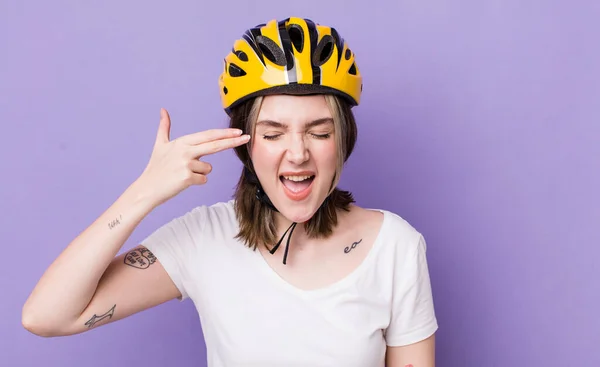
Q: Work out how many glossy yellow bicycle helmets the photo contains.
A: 1